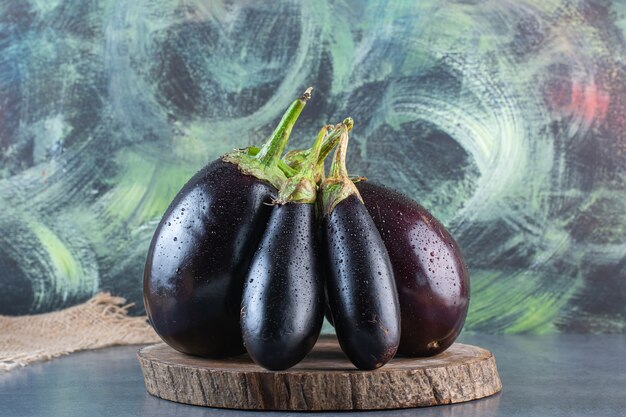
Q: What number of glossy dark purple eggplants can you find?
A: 4